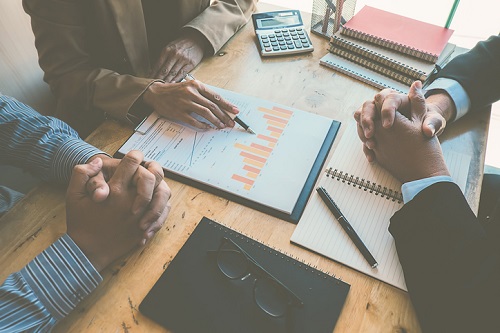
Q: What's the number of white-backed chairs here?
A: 0